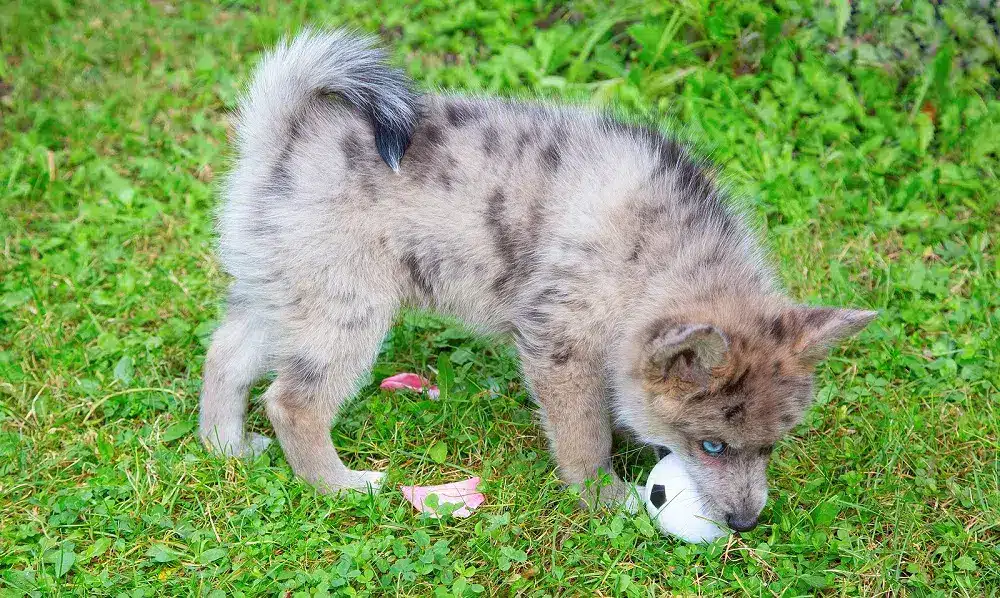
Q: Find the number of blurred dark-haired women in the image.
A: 0